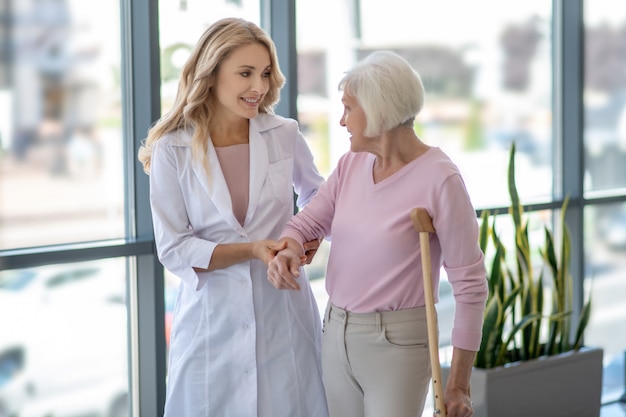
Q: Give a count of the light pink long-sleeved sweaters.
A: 1